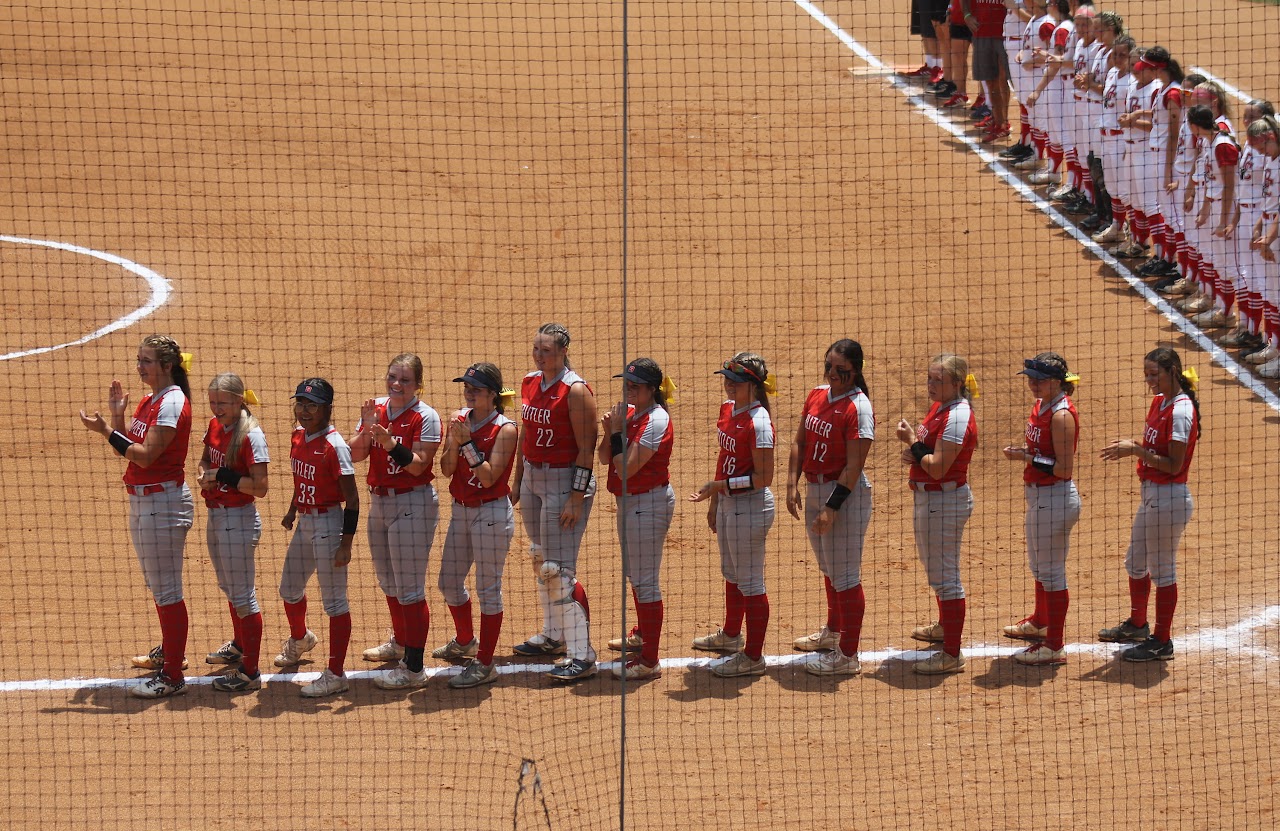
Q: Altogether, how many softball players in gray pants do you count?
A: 12